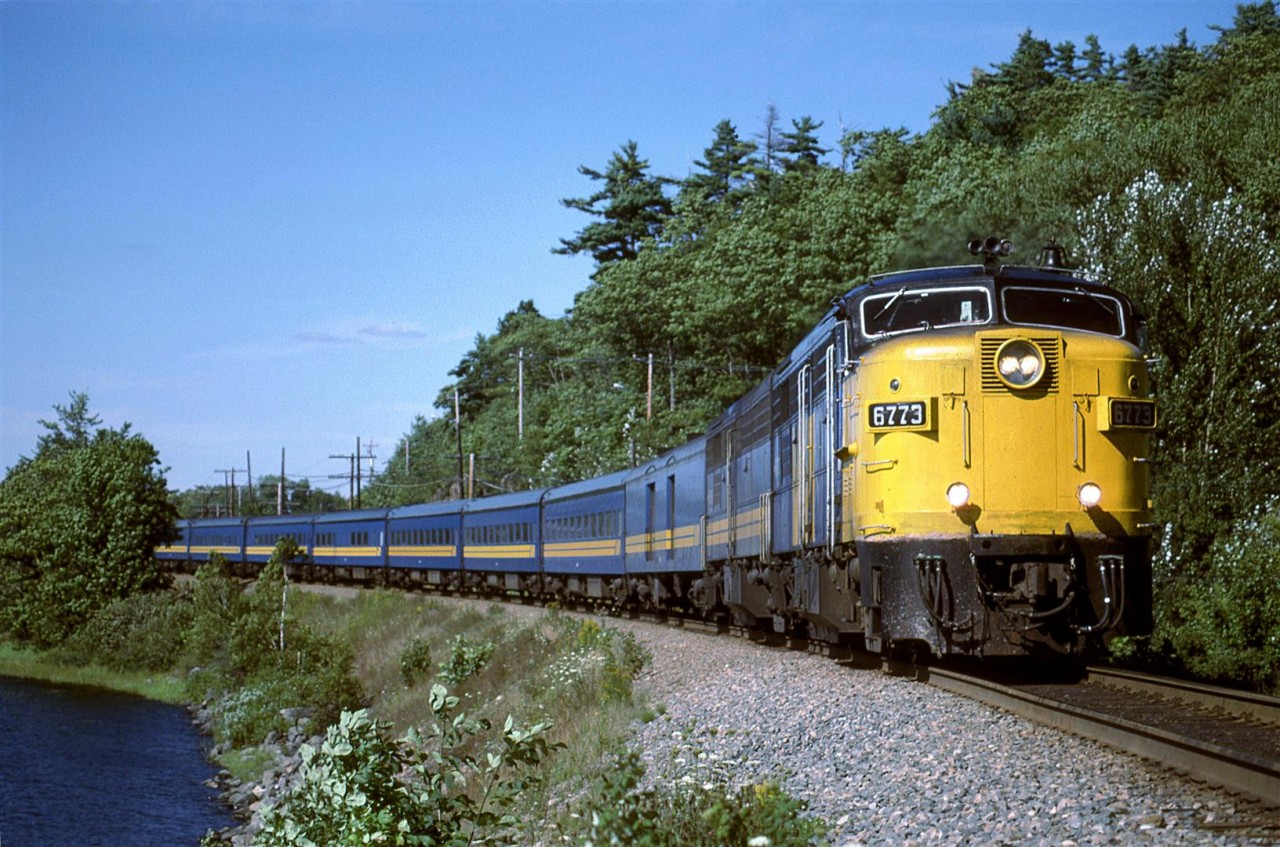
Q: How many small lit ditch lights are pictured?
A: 2